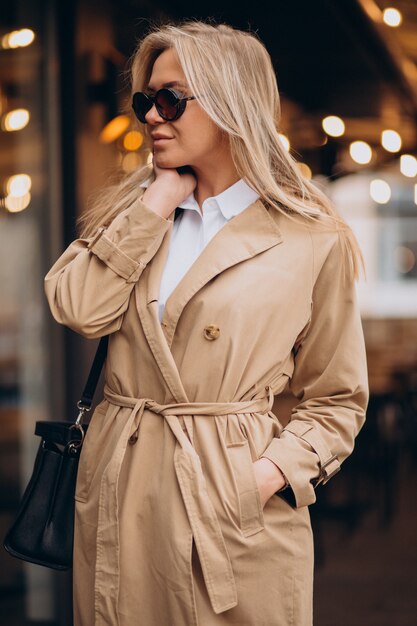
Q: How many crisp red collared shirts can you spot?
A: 0